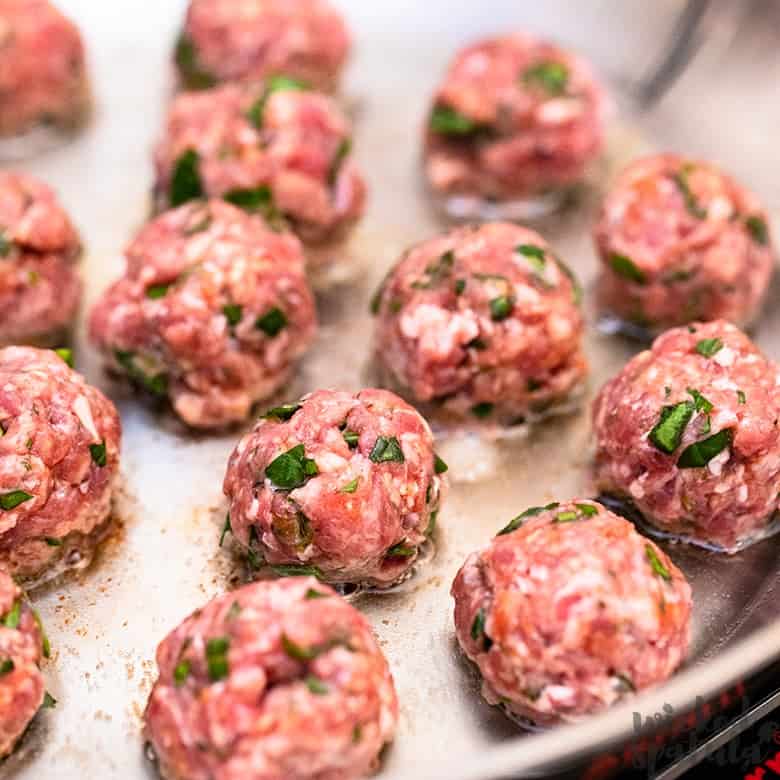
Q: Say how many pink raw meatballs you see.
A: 14